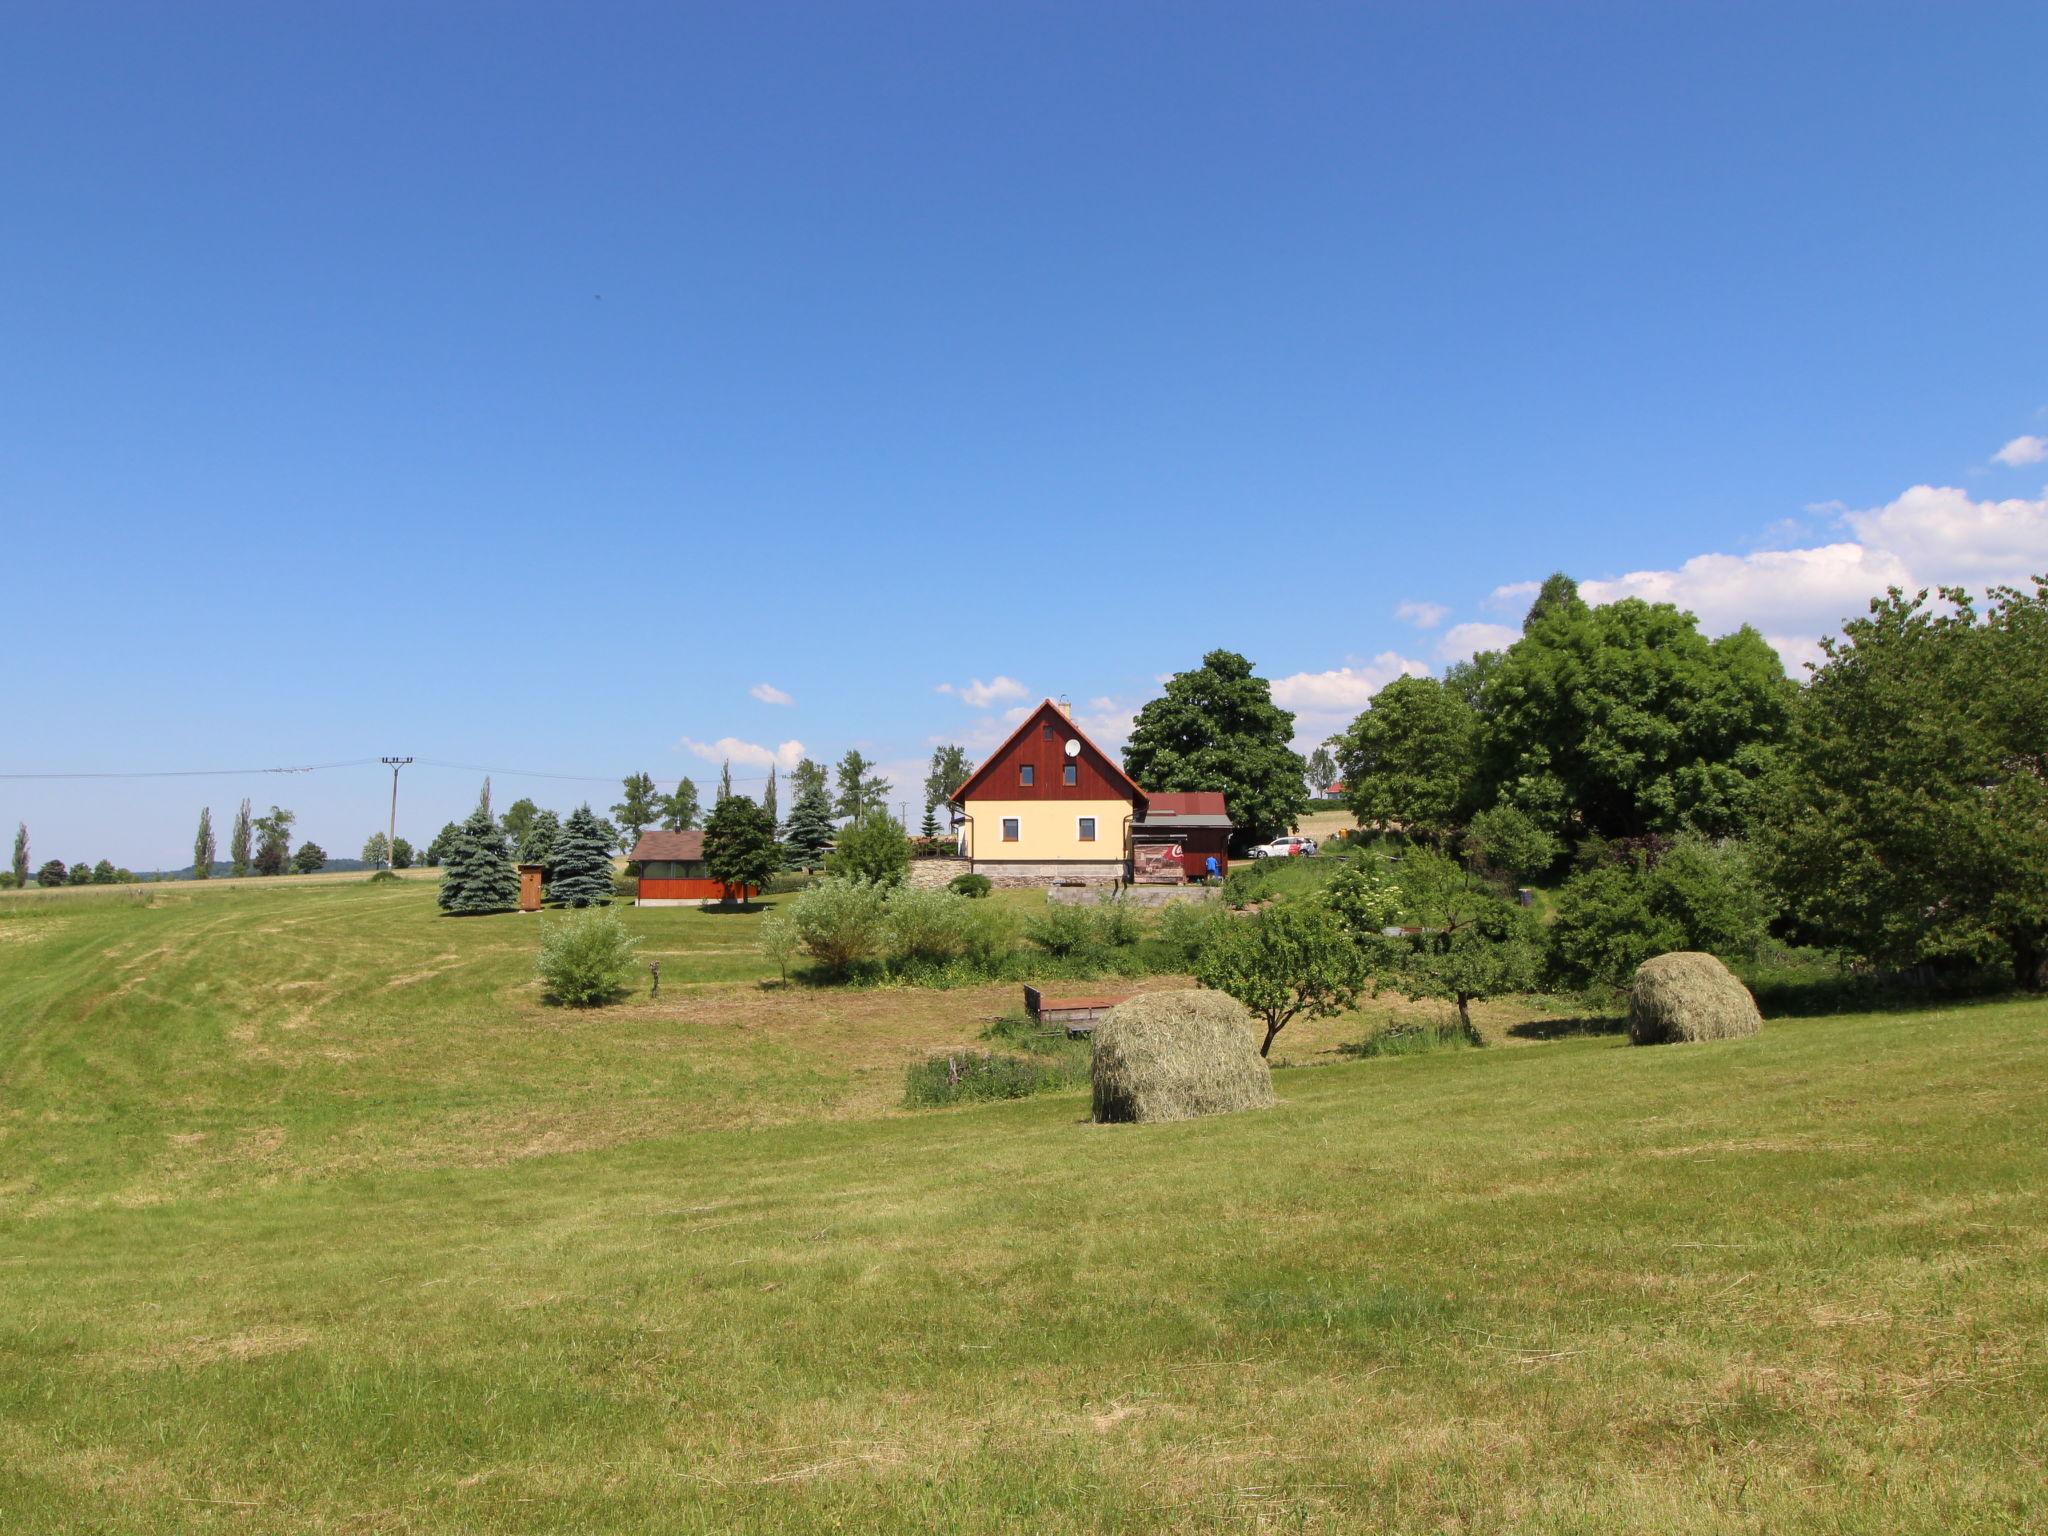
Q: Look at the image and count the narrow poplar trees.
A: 6